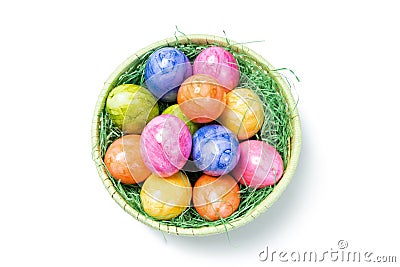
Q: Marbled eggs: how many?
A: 12